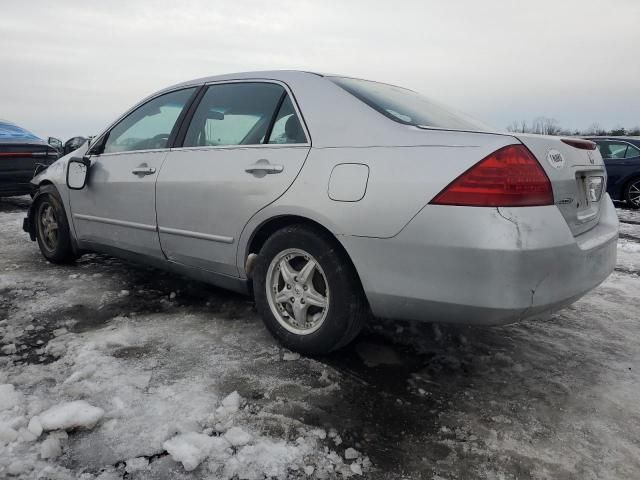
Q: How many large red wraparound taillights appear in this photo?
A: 1